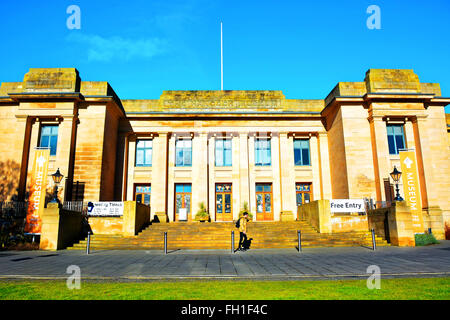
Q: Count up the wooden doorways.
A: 5